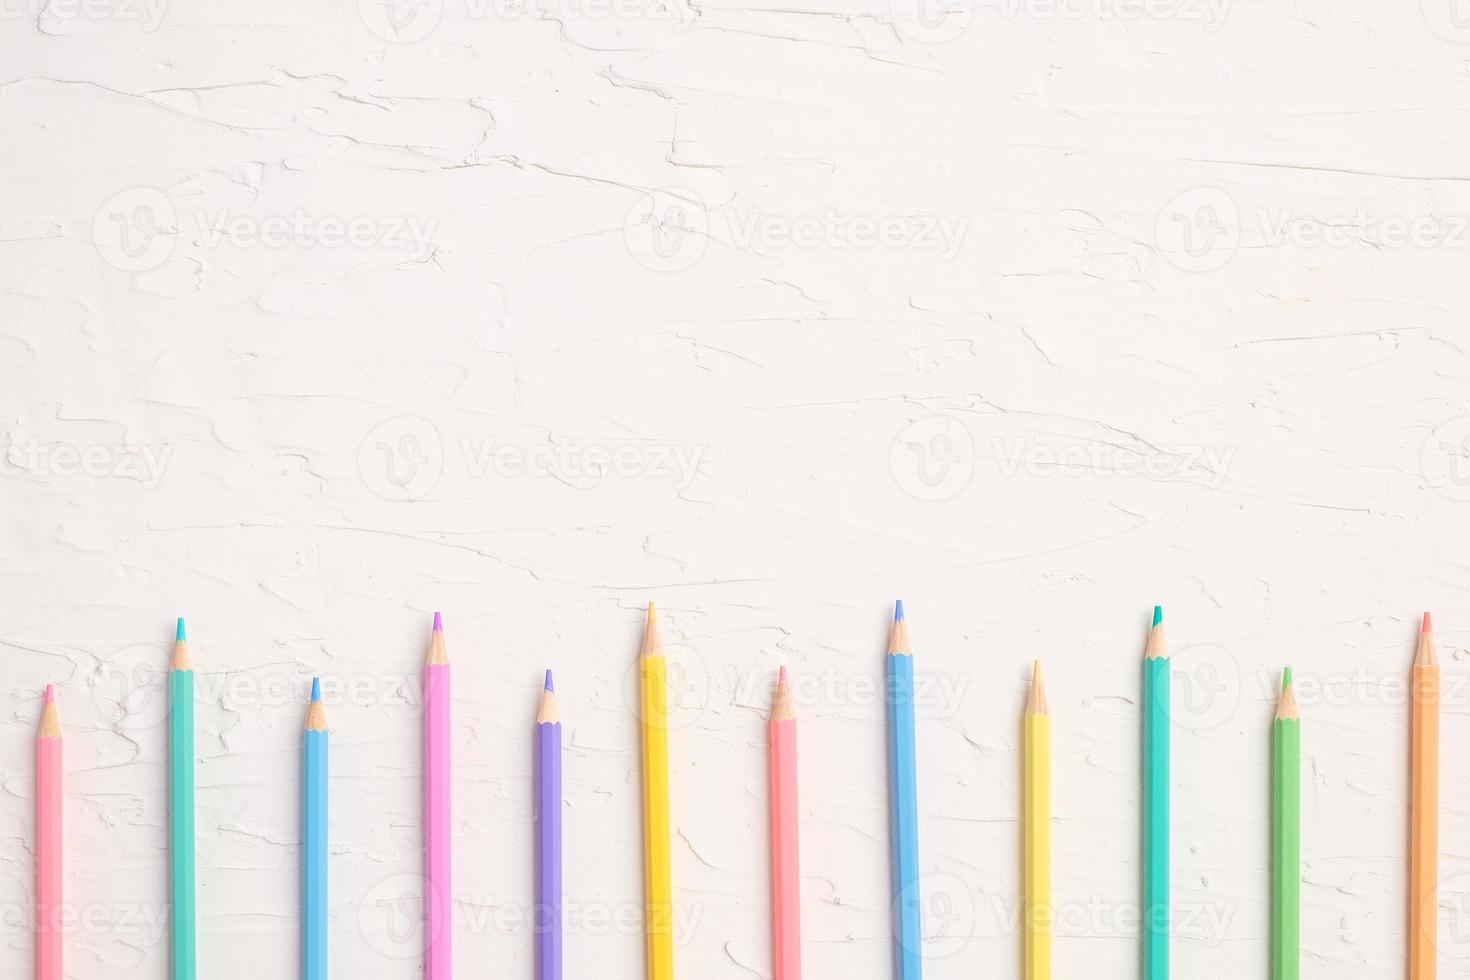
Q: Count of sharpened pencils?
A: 12